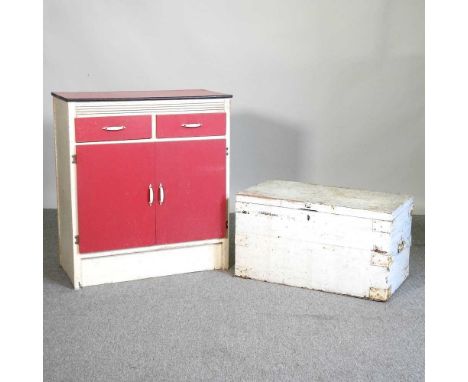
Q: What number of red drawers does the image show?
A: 2